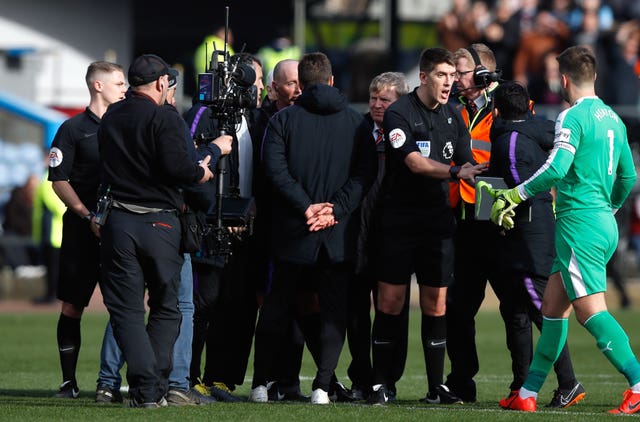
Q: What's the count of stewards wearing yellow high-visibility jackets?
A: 3